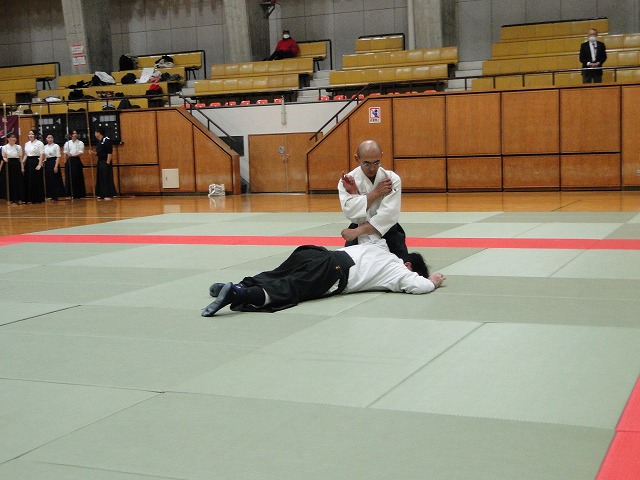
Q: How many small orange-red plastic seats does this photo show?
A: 14